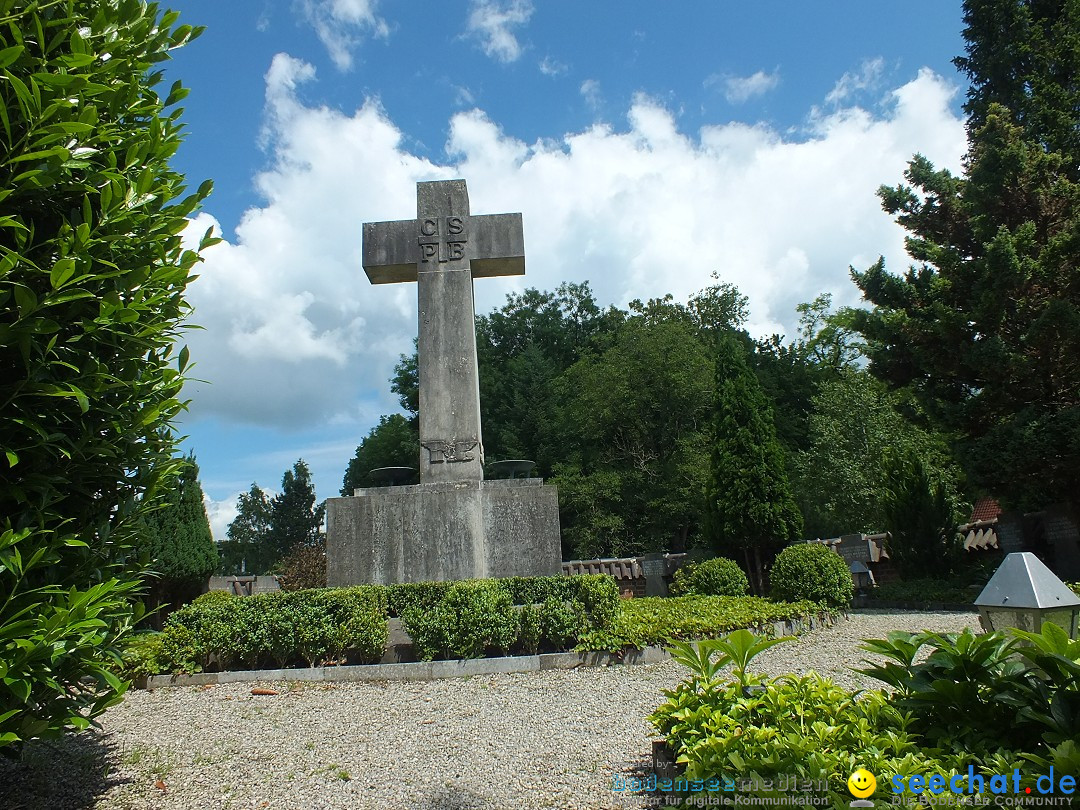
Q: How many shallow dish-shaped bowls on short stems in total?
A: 2